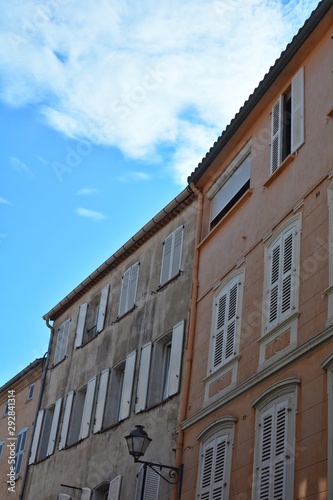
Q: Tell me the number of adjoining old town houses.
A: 3